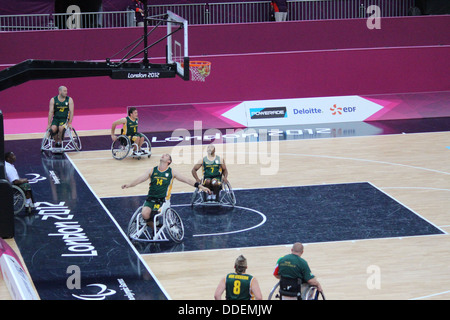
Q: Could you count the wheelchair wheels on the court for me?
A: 11